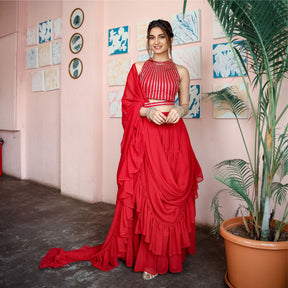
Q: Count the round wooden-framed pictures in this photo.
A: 3